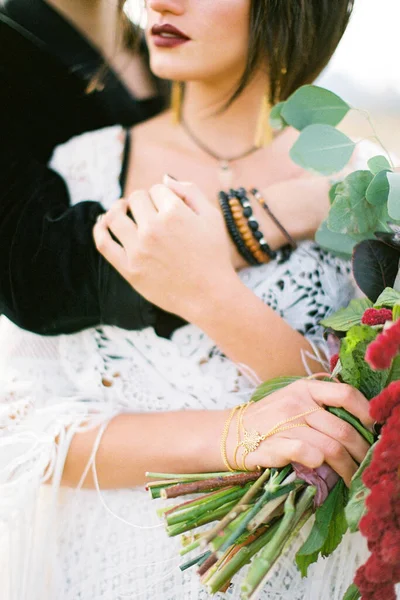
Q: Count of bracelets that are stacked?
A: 4